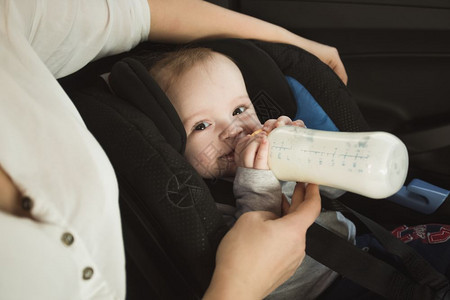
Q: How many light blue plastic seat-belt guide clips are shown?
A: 1